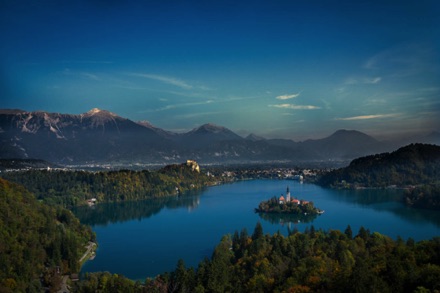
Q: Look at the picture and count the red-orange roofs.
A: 3